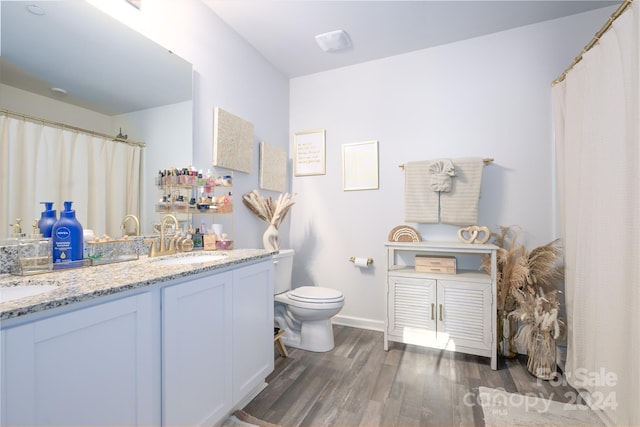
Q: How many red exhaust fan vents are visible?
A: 0